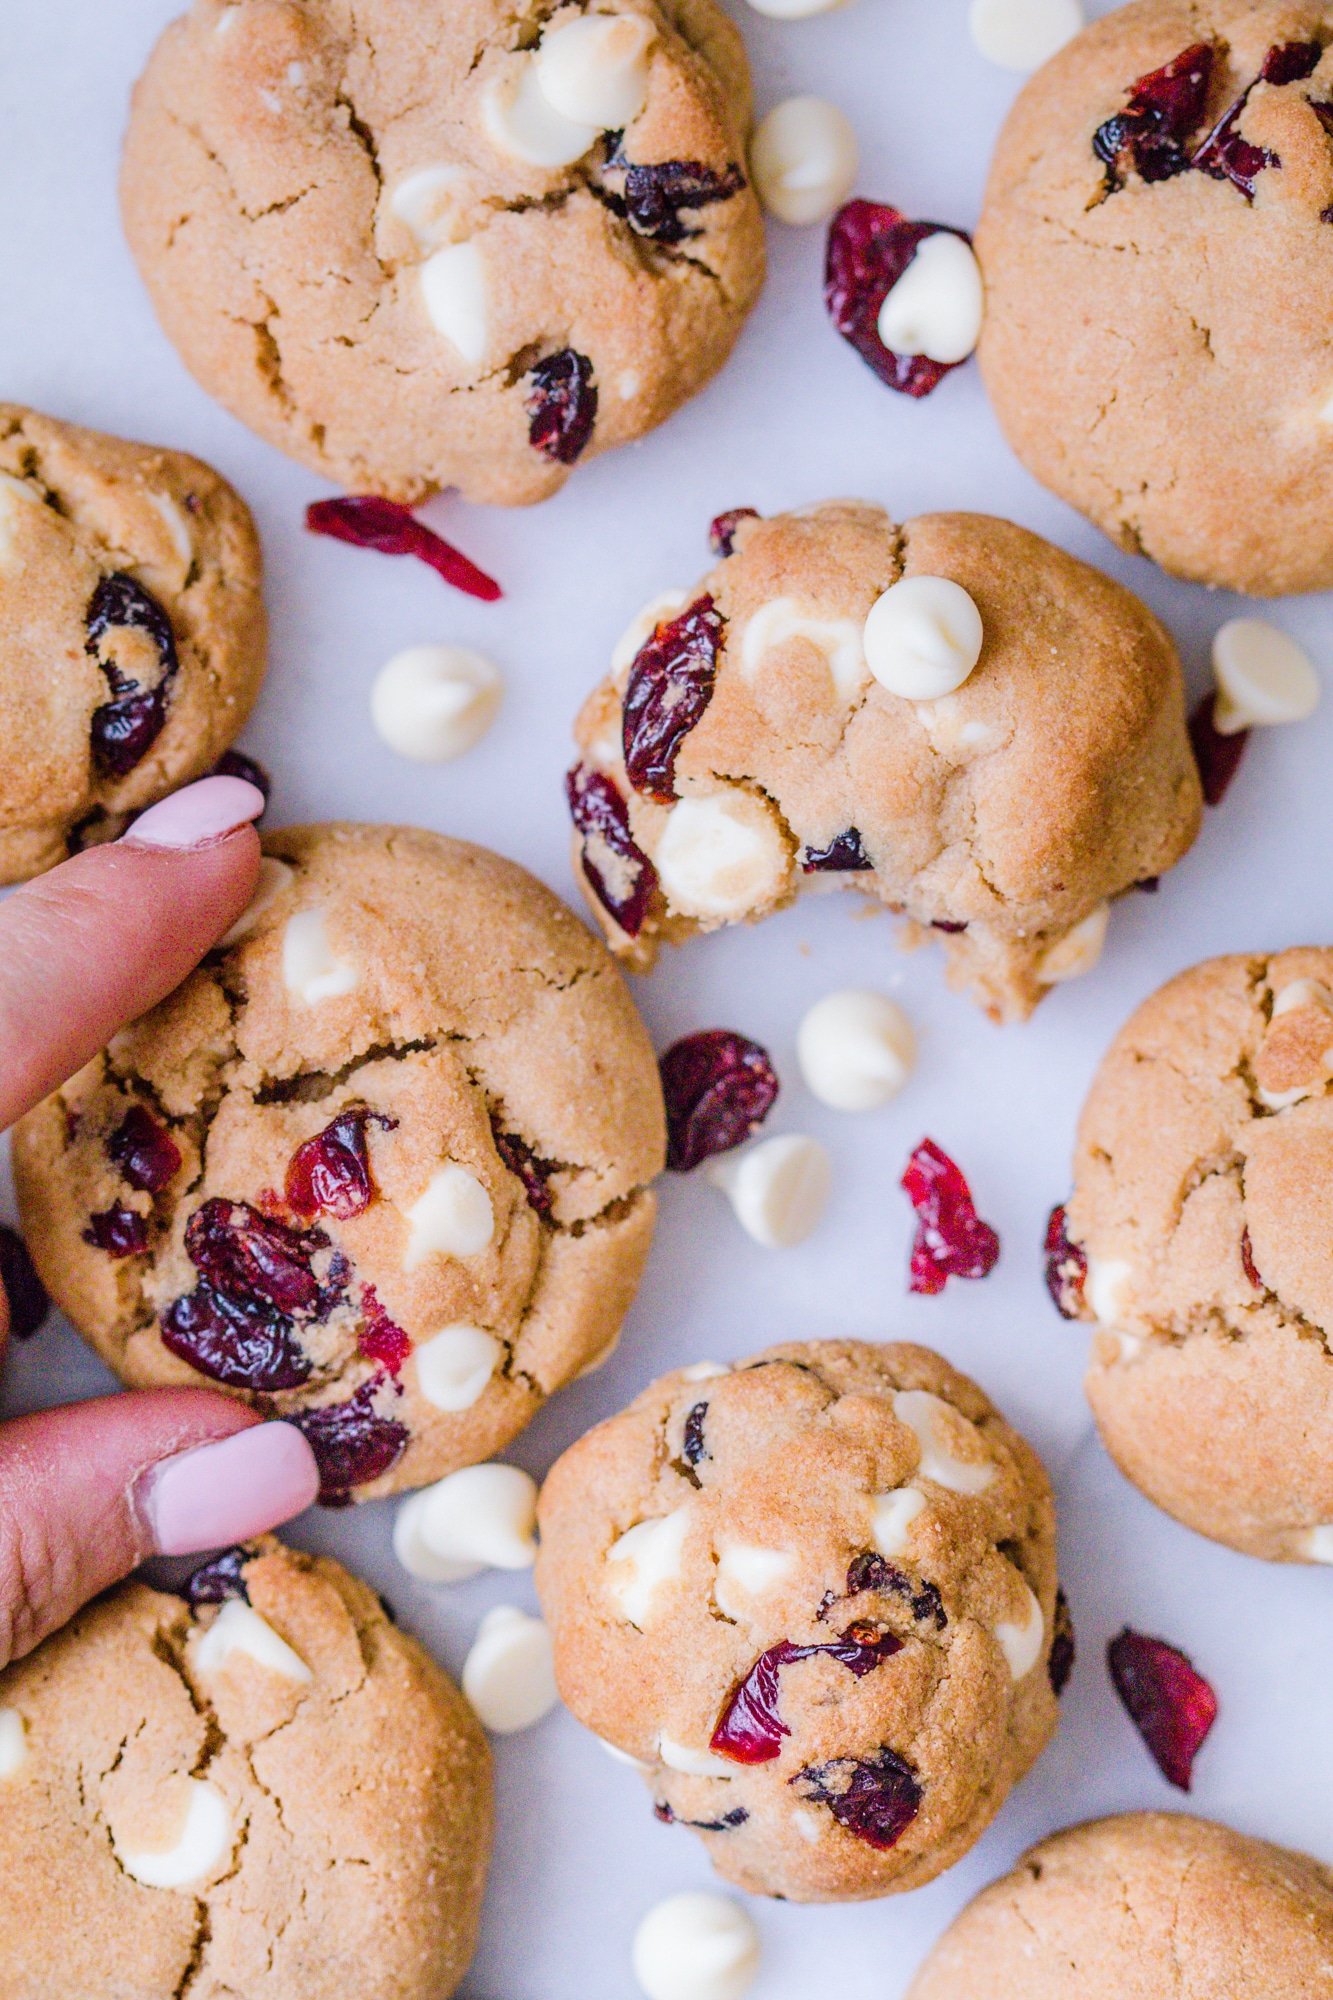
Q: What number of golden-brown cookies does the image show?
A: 9